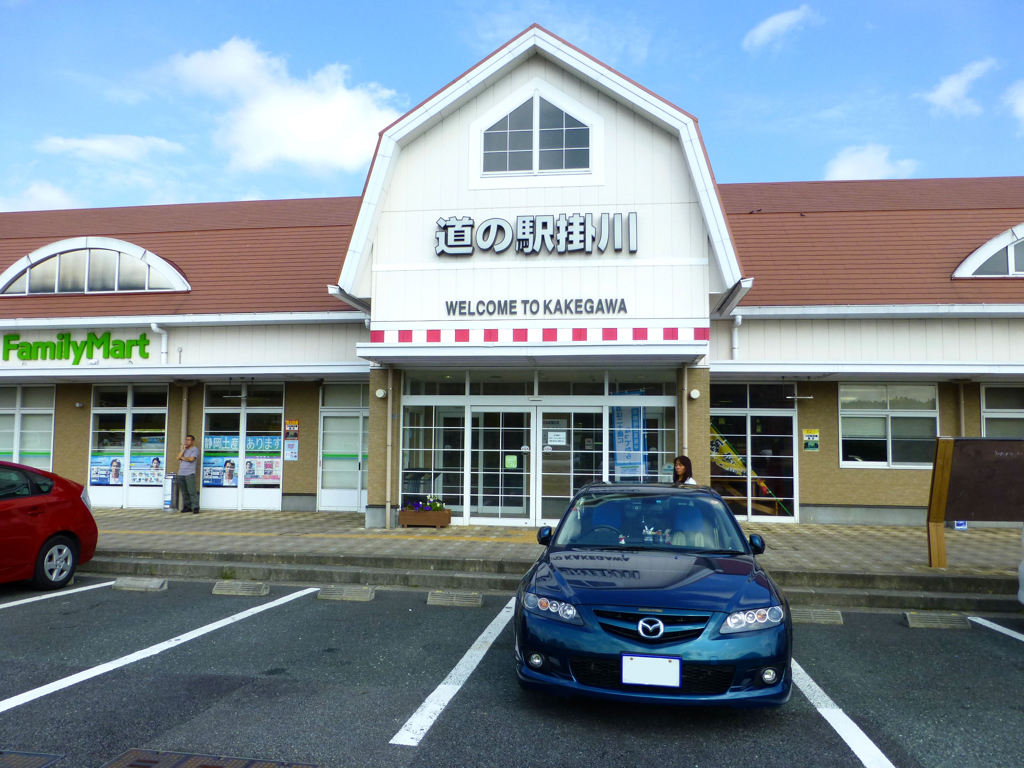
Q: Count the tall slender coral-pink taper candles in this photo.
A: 0